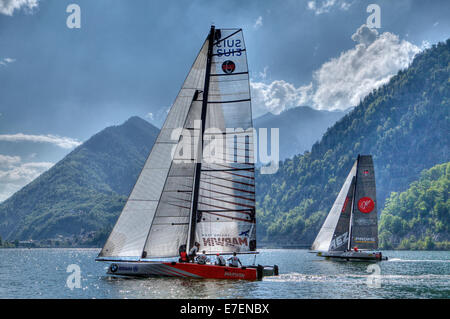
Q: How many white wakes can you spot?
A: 2